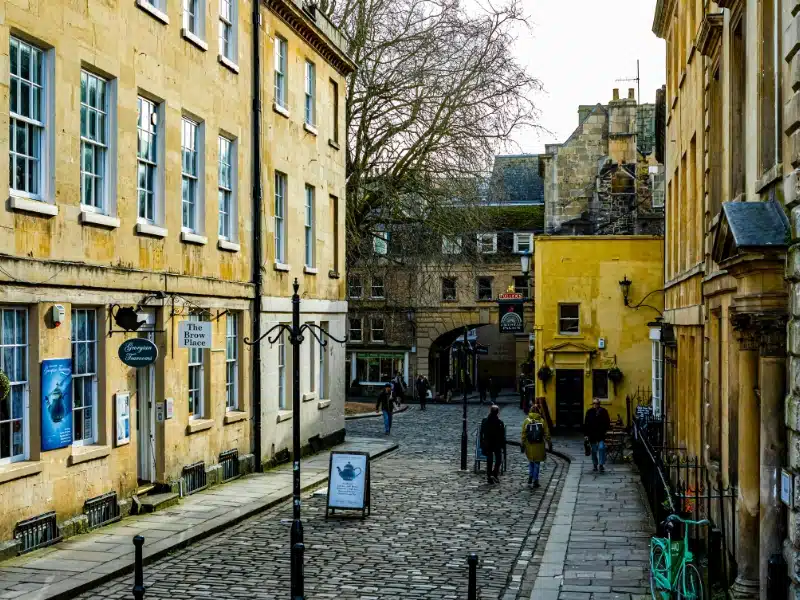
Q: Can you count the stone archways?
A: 1